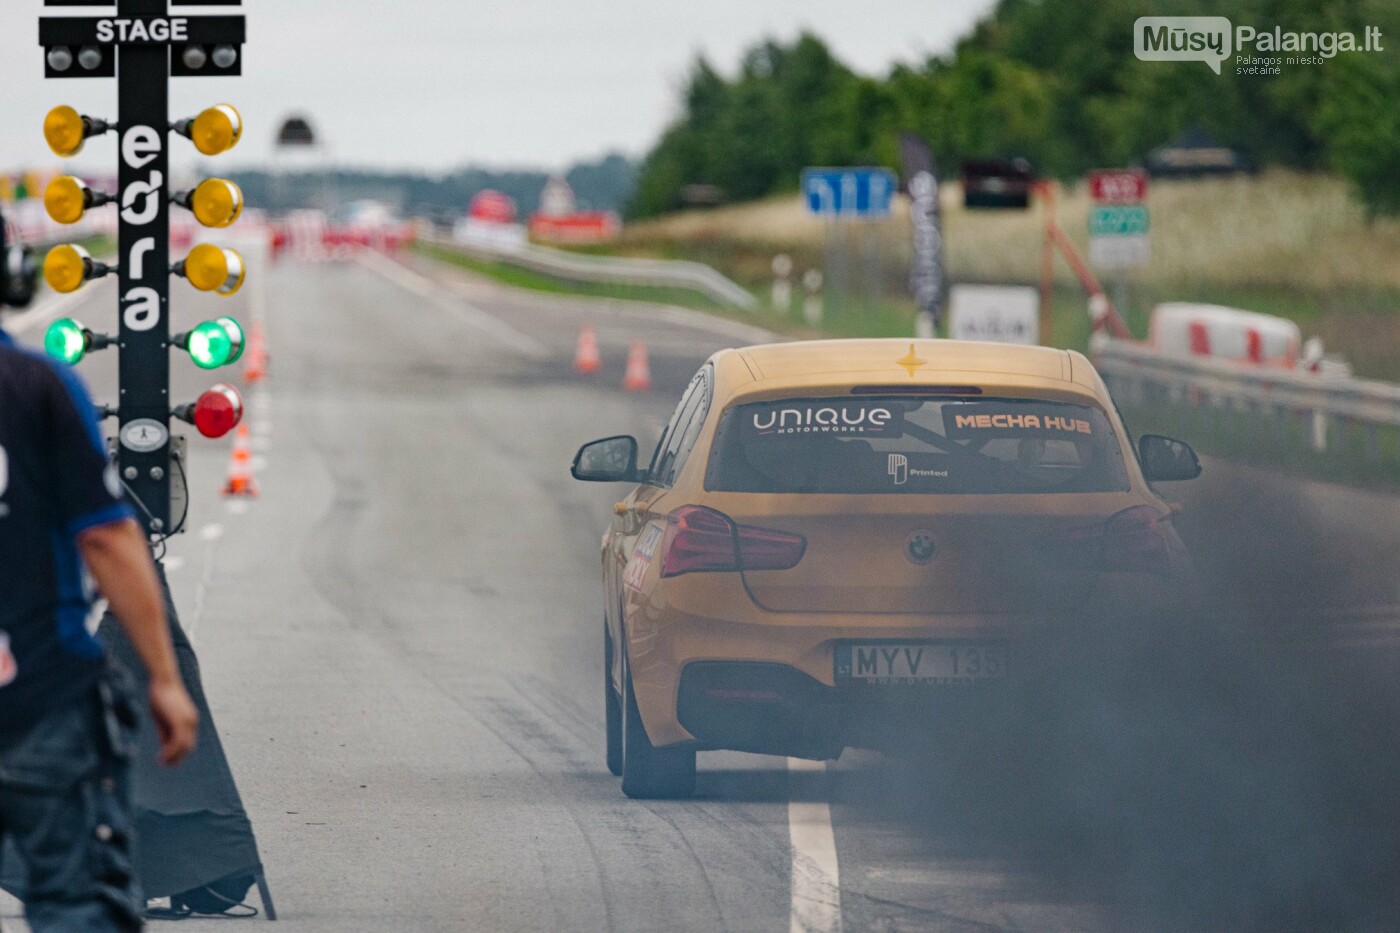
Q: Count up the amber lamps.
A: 6